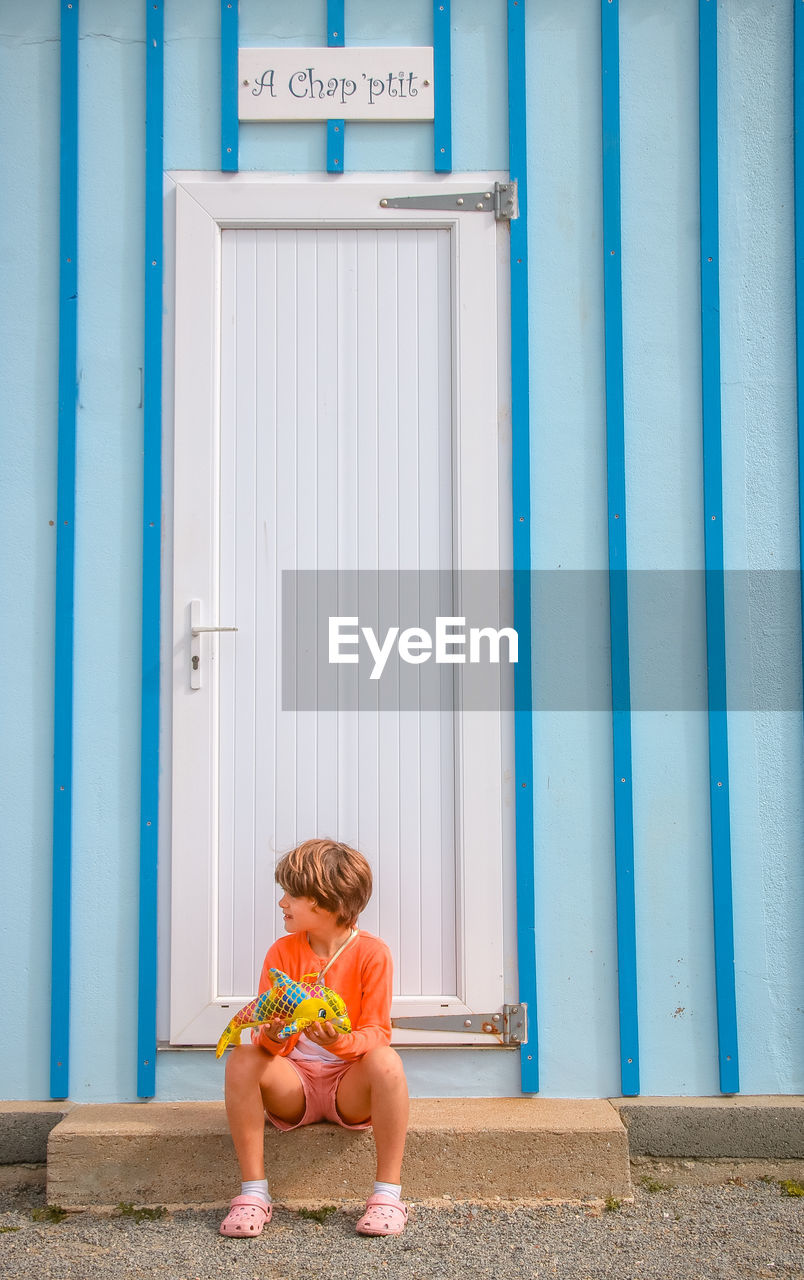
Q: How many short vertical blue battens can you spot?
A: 3